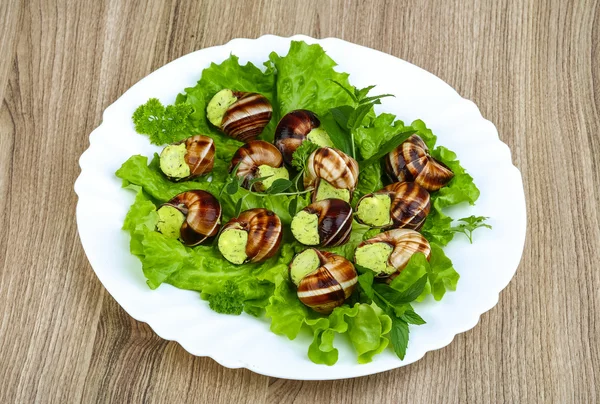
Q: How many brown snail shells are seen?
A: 12